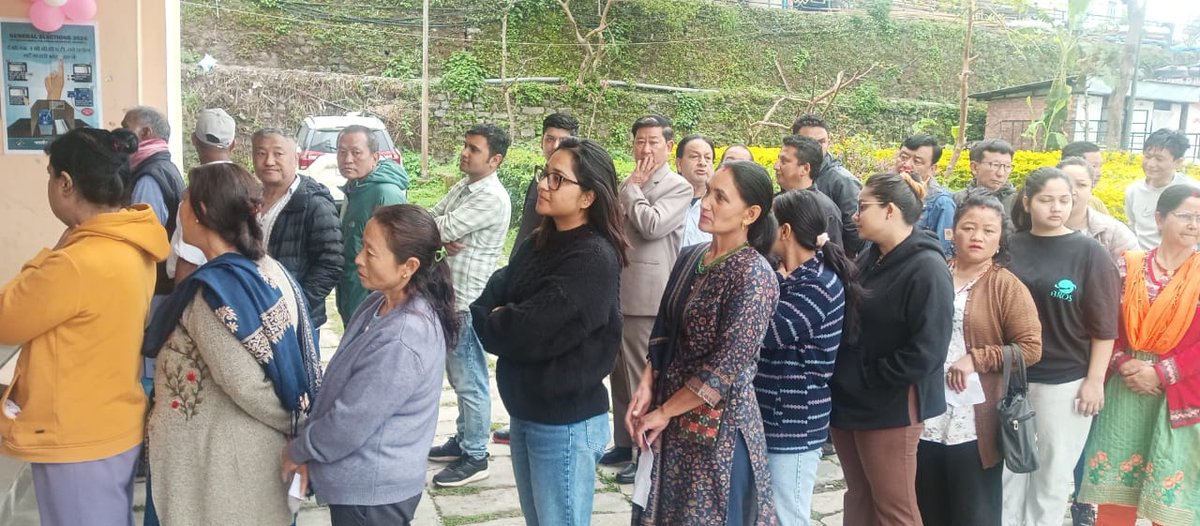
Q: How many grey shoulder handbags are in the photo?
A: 1